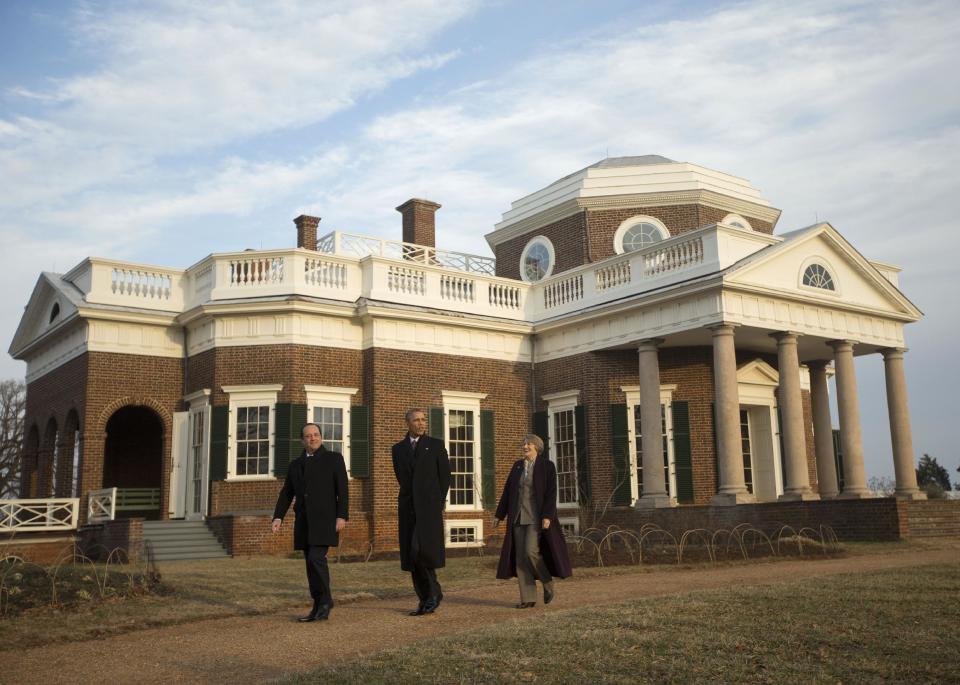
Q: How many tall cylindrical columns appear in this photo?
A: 6